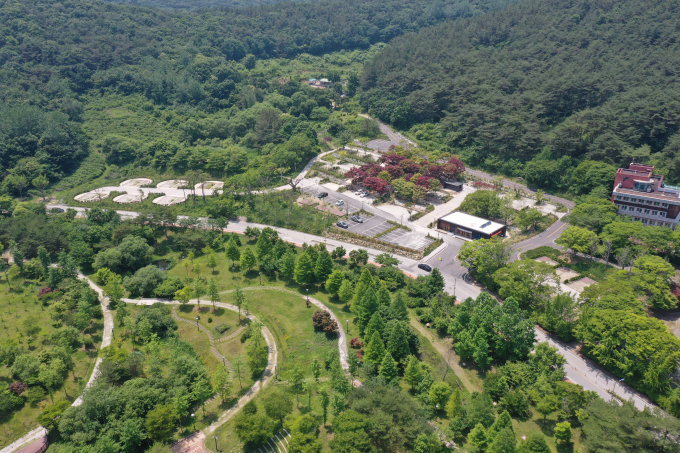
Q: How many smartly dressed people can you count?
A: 0